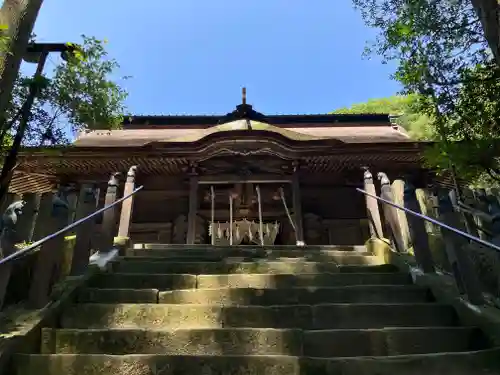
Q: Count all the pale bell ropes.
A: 4